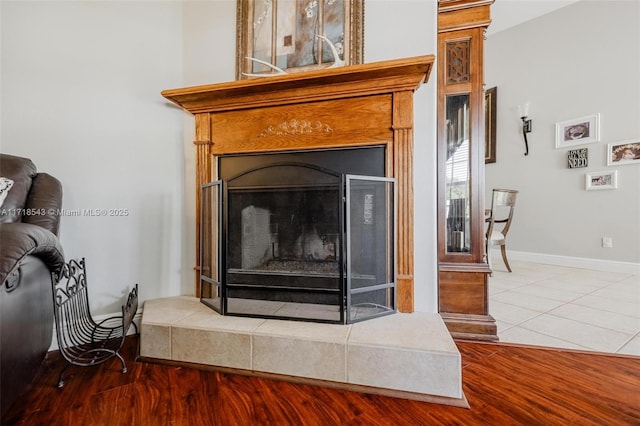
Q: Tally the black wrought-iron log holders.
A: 1